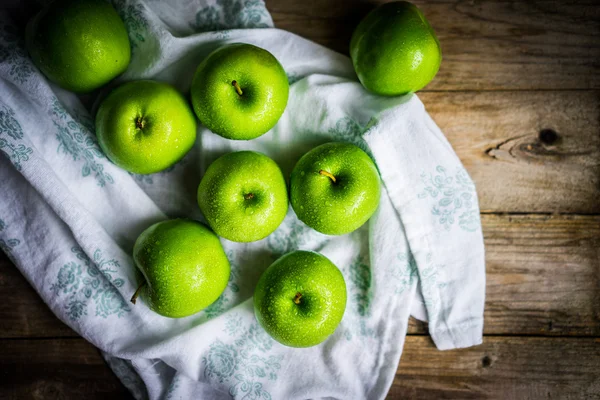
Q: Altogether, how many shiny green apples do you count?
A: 8